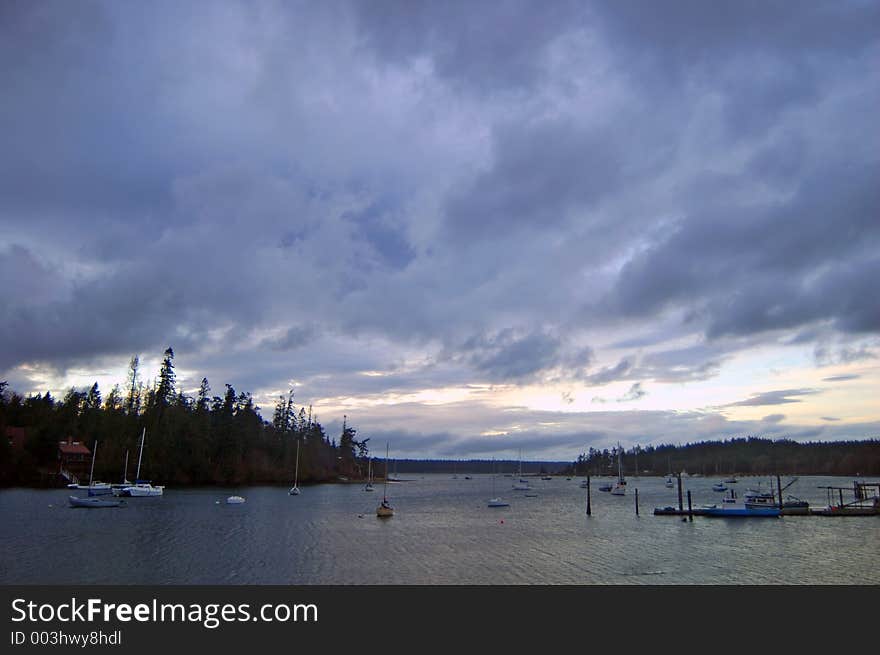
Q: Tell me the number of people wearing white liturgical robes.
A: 0